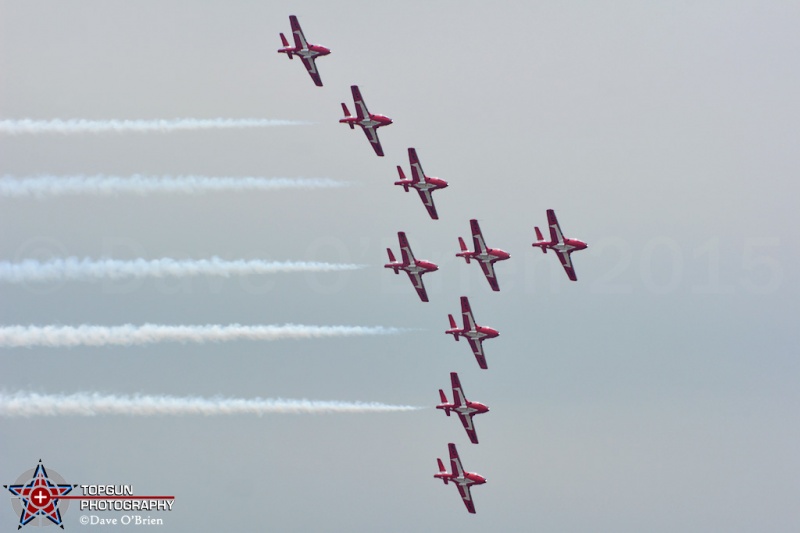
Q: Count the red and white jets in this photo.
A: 9